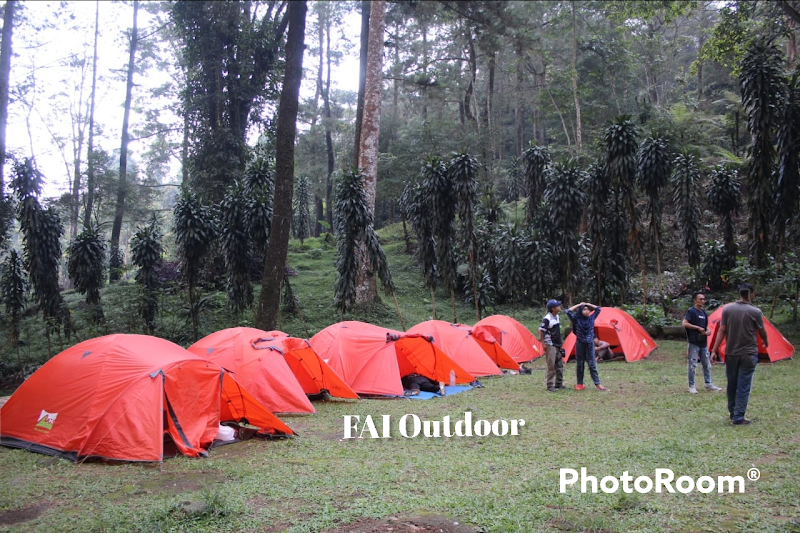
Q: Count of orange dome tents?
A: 7